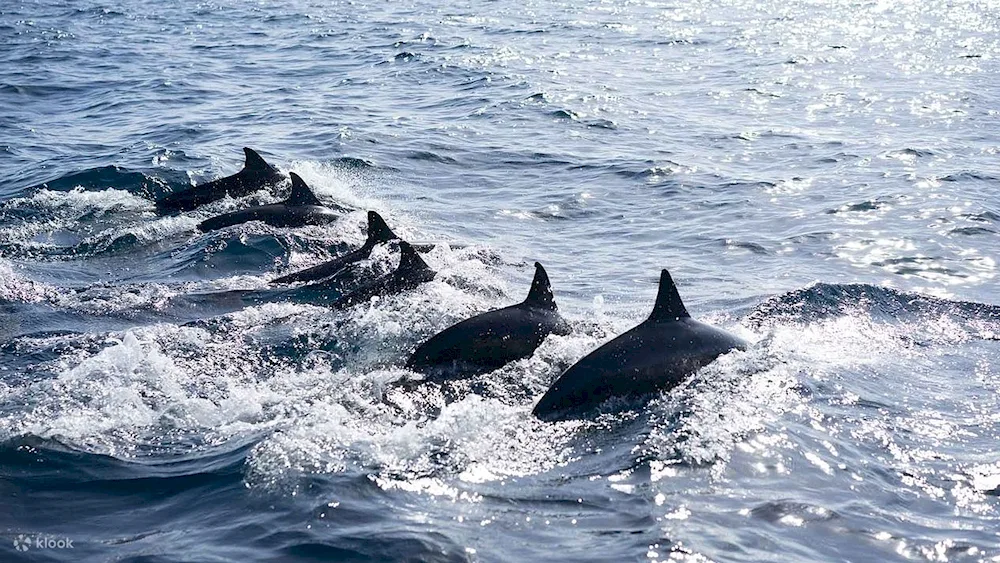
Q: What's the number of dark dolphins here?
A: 6